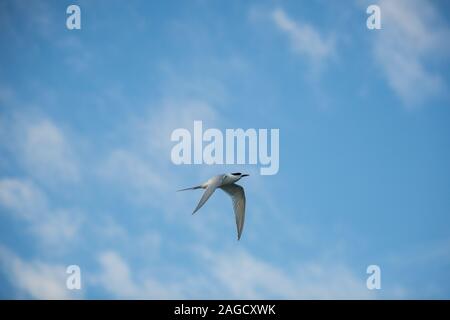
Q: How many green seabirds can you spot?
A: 0